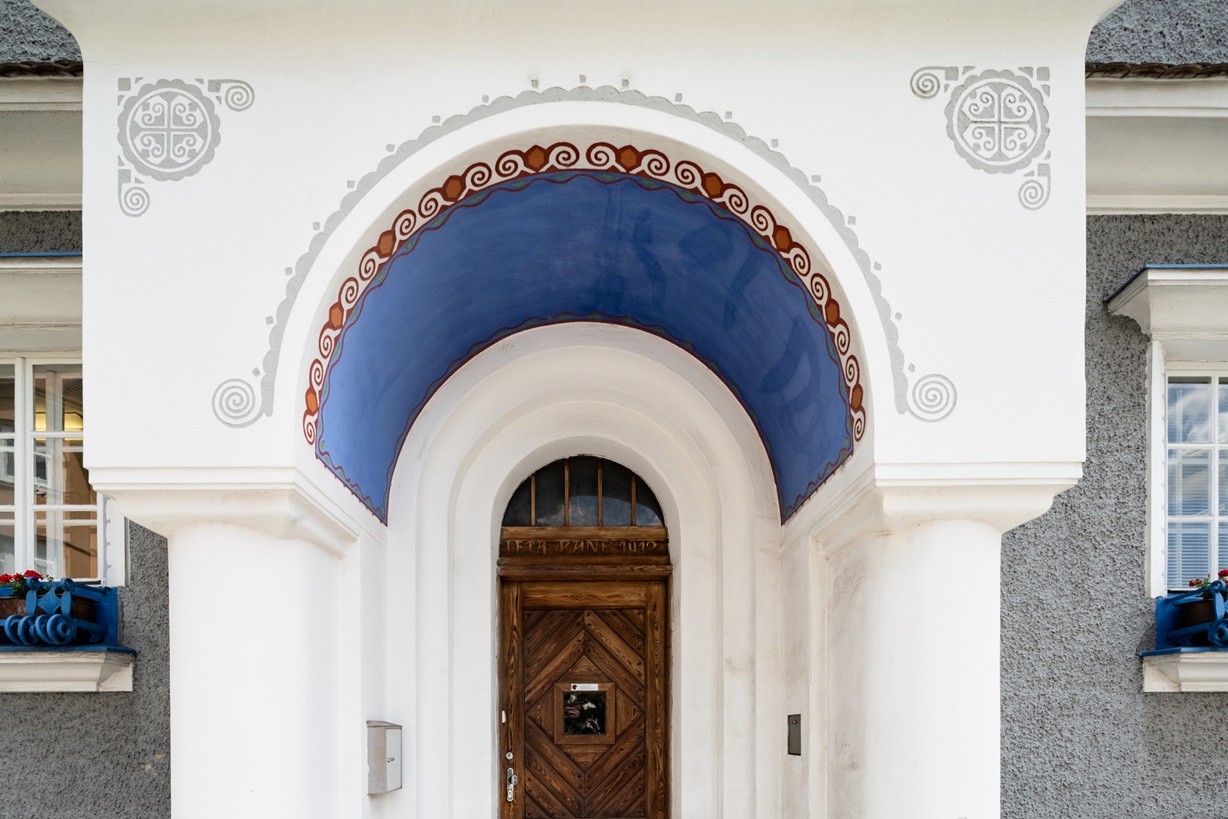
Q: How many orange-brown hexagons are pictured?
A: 10